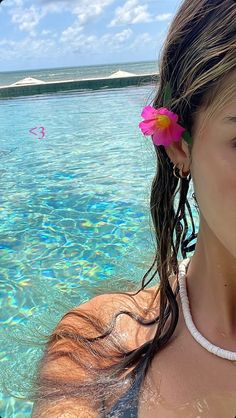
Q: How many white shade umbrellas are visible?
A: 2